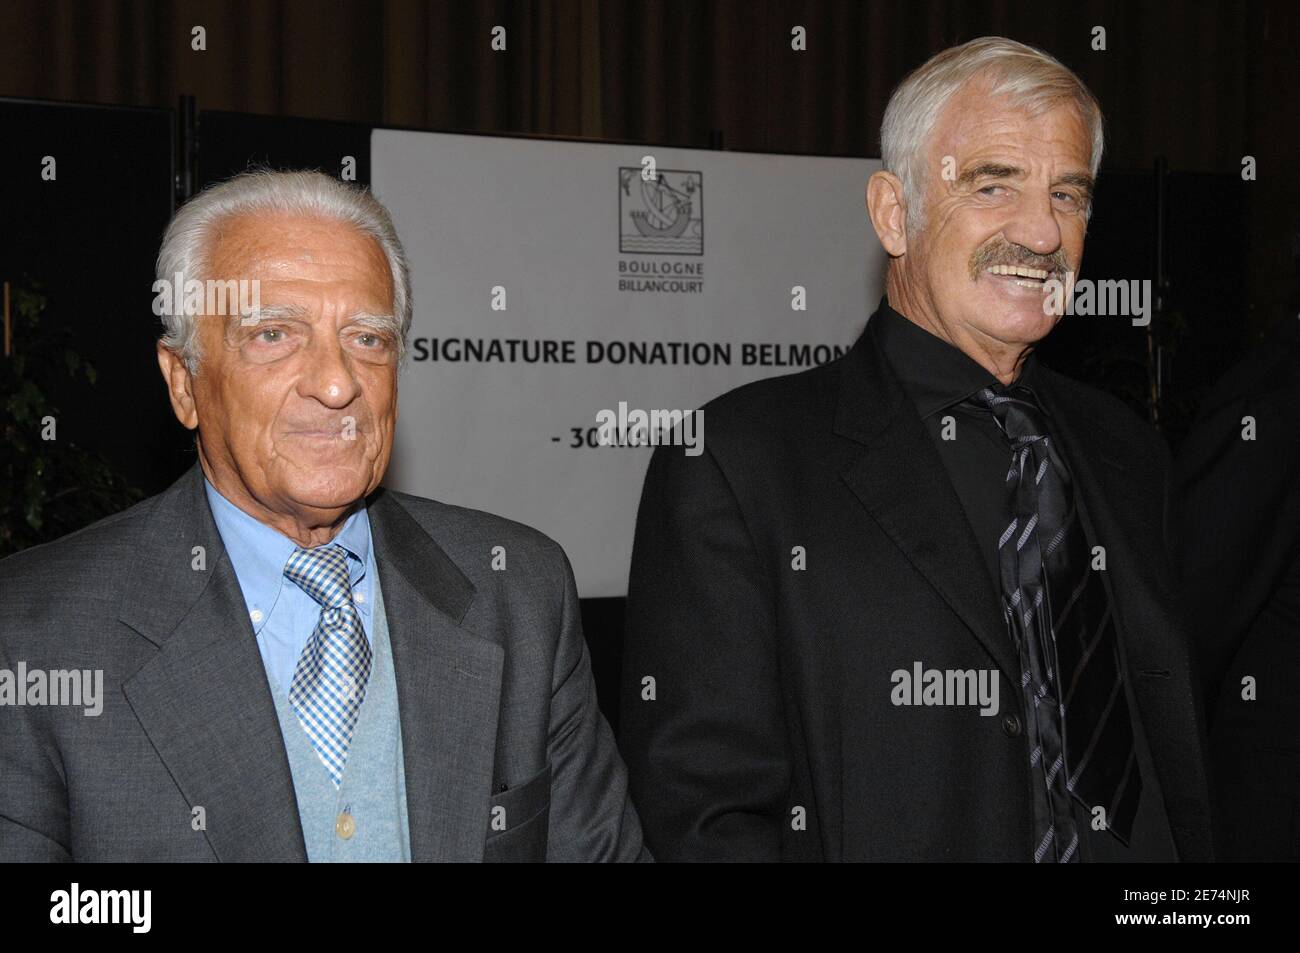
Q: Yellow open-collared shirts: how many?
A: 0